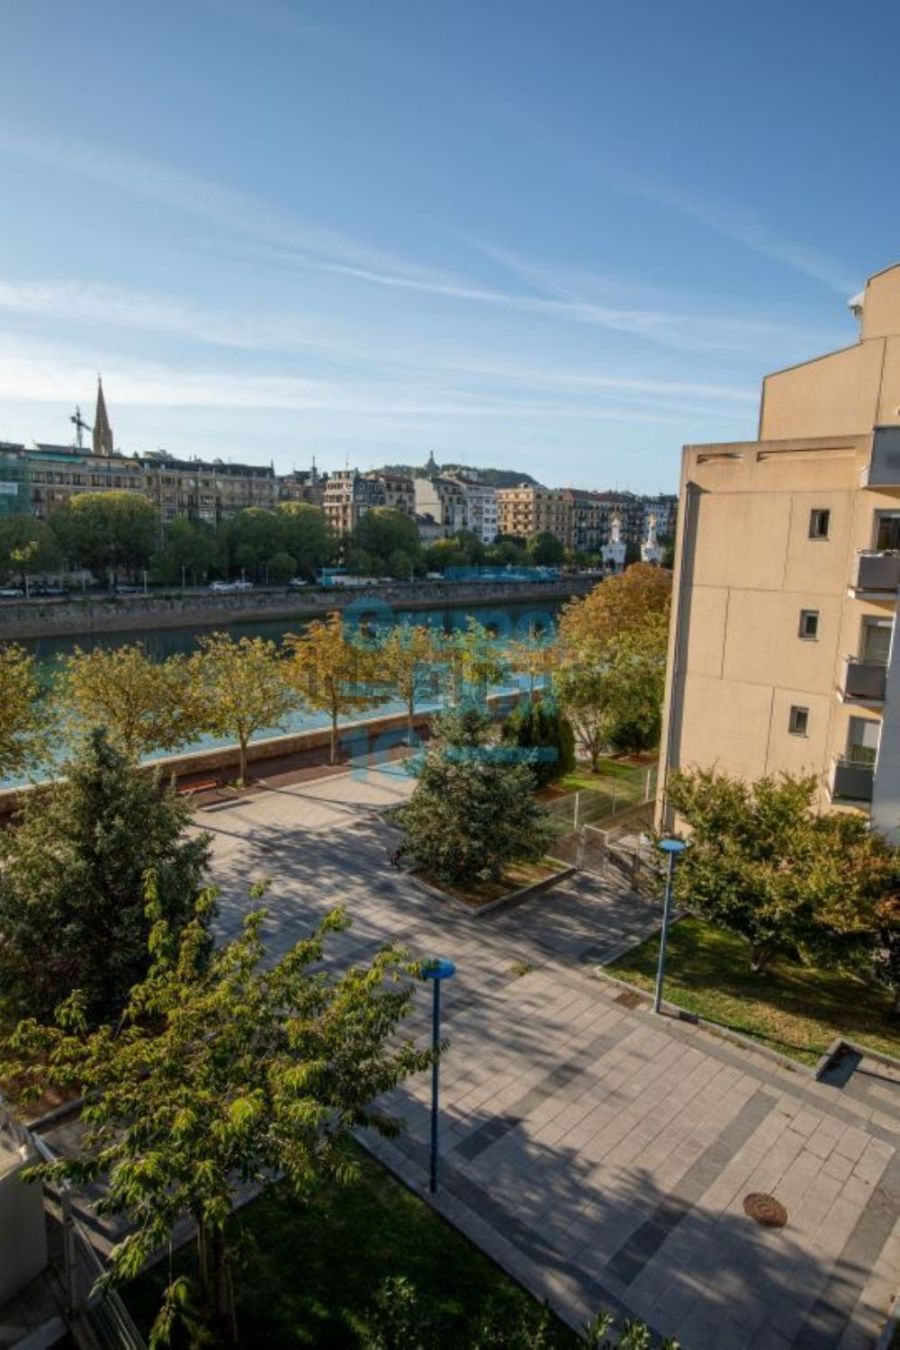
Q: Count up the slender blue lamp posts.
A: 2